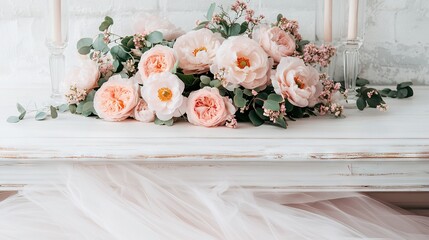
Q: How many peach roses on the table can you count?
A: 3